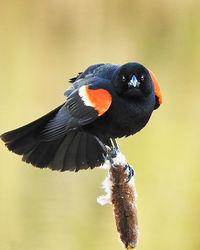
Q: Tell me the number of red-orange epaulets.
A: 2